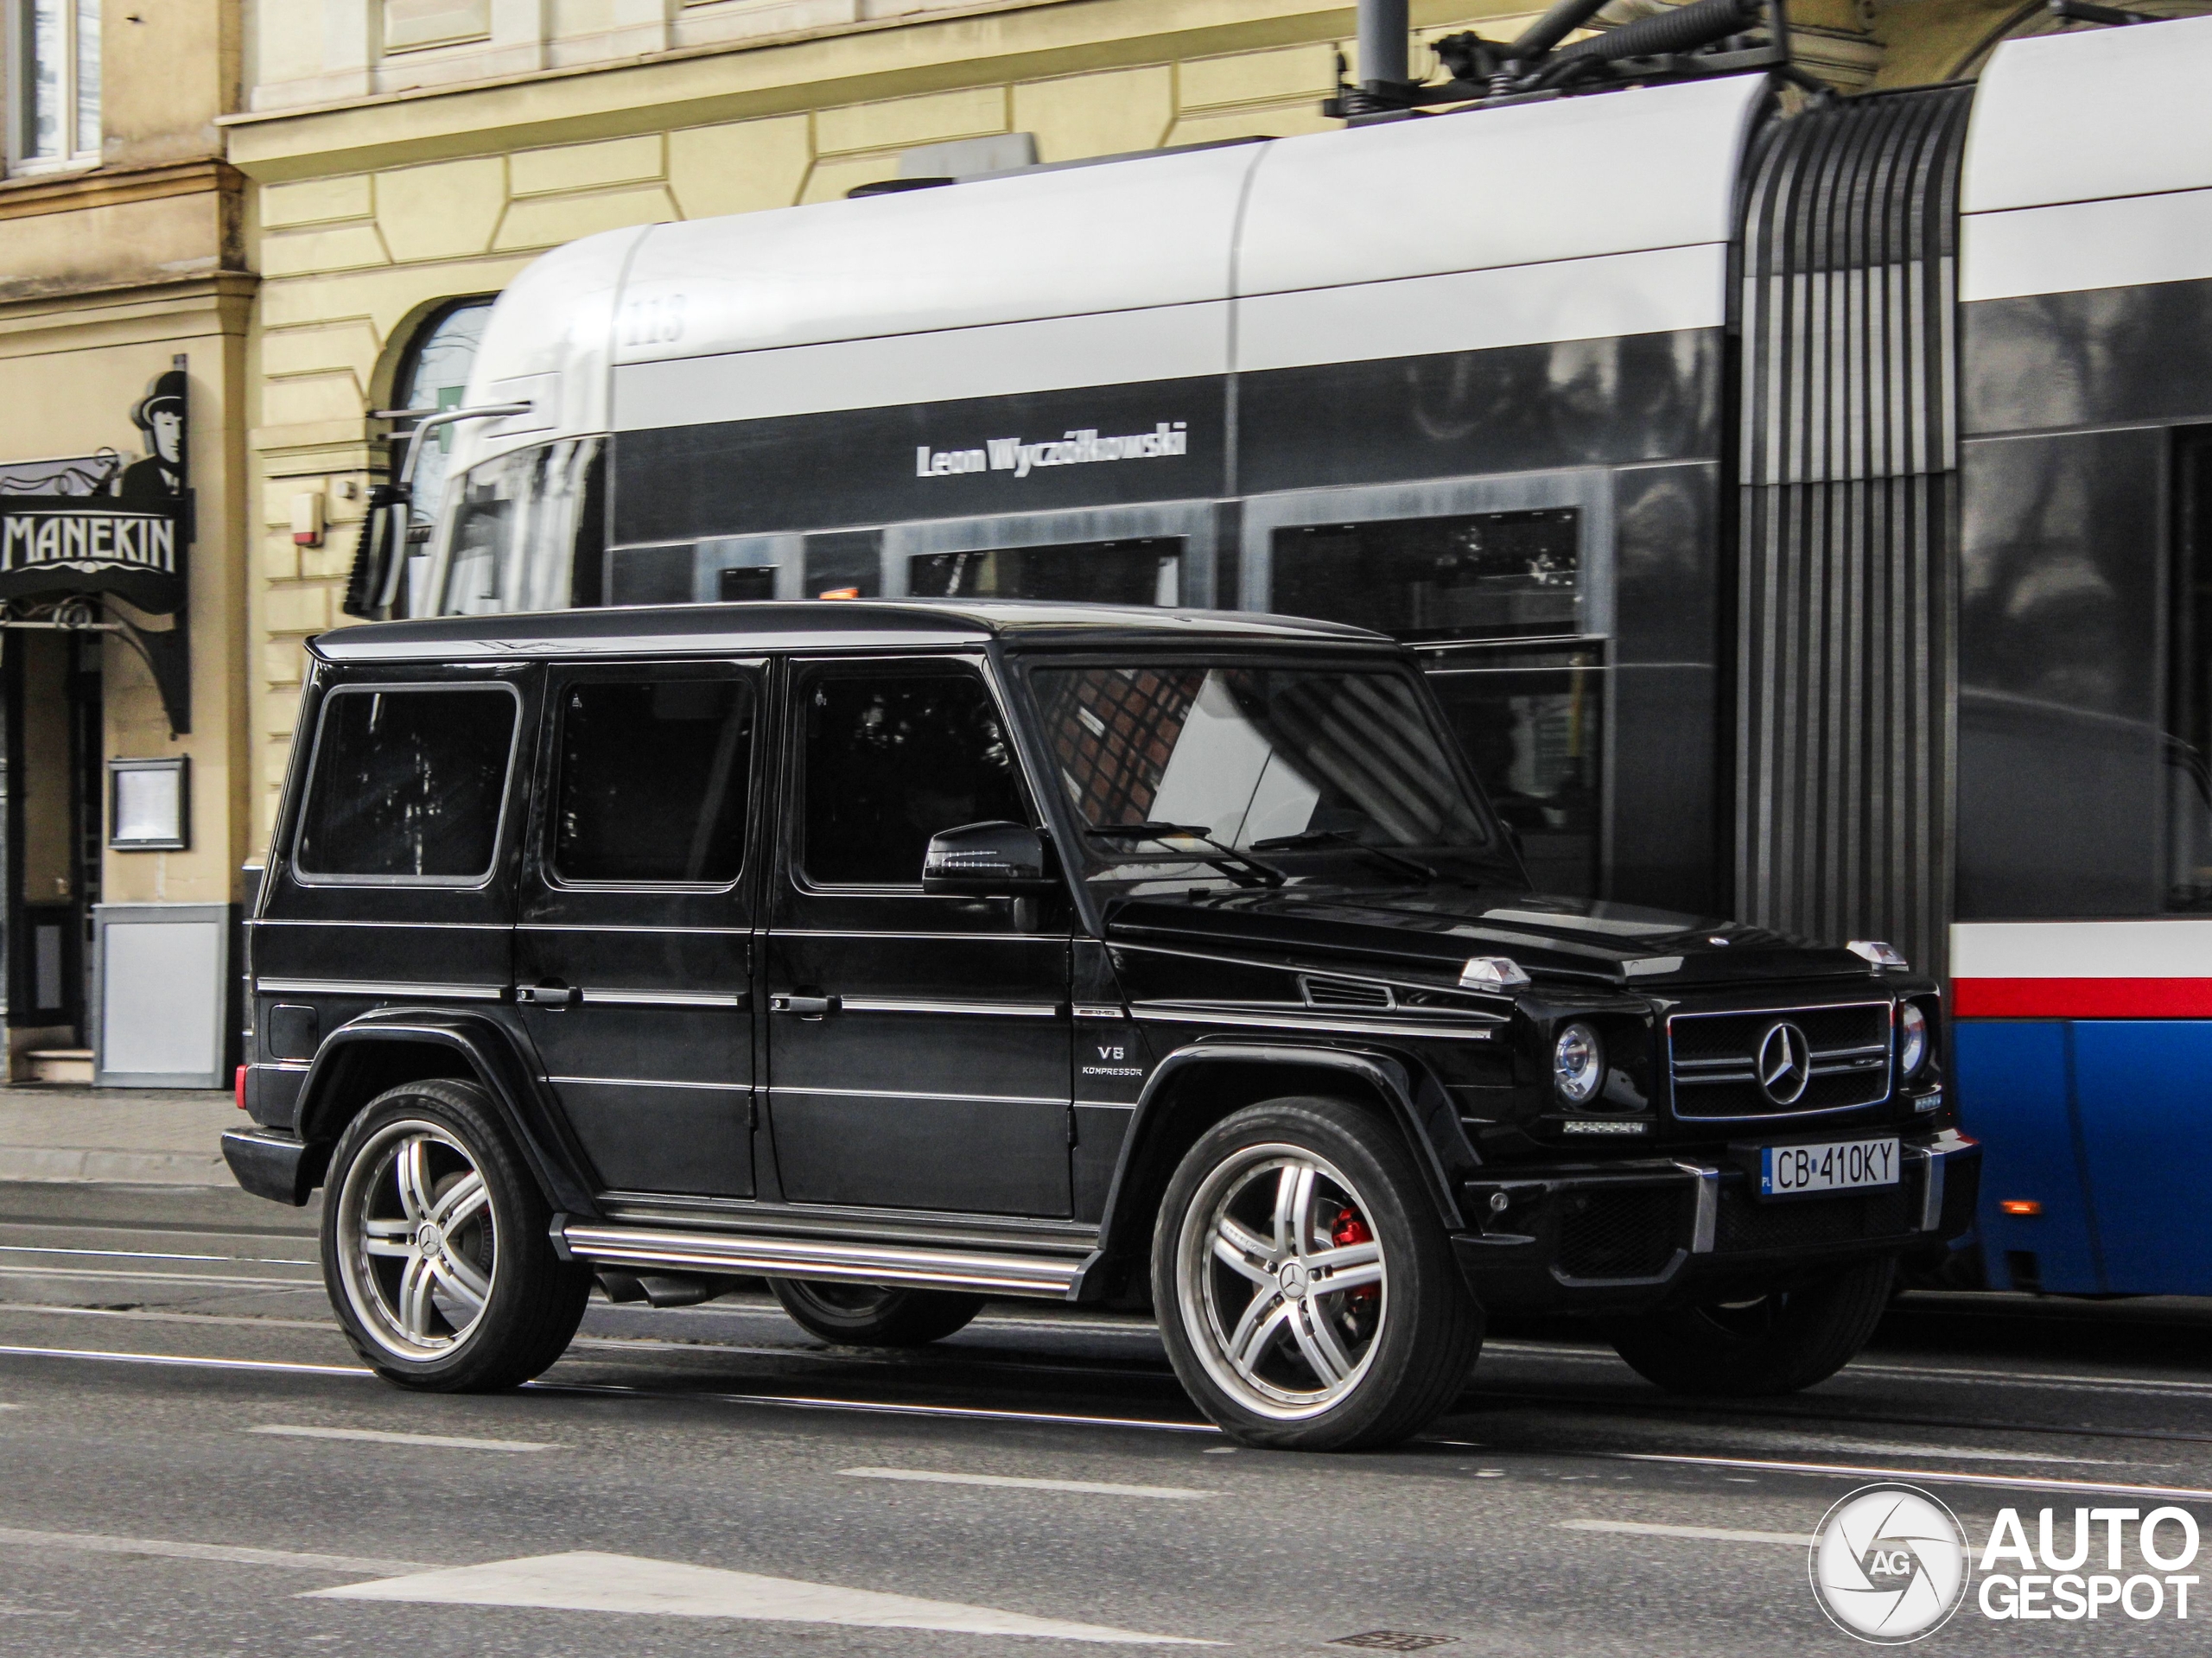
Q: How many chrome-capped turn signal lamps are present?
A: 2